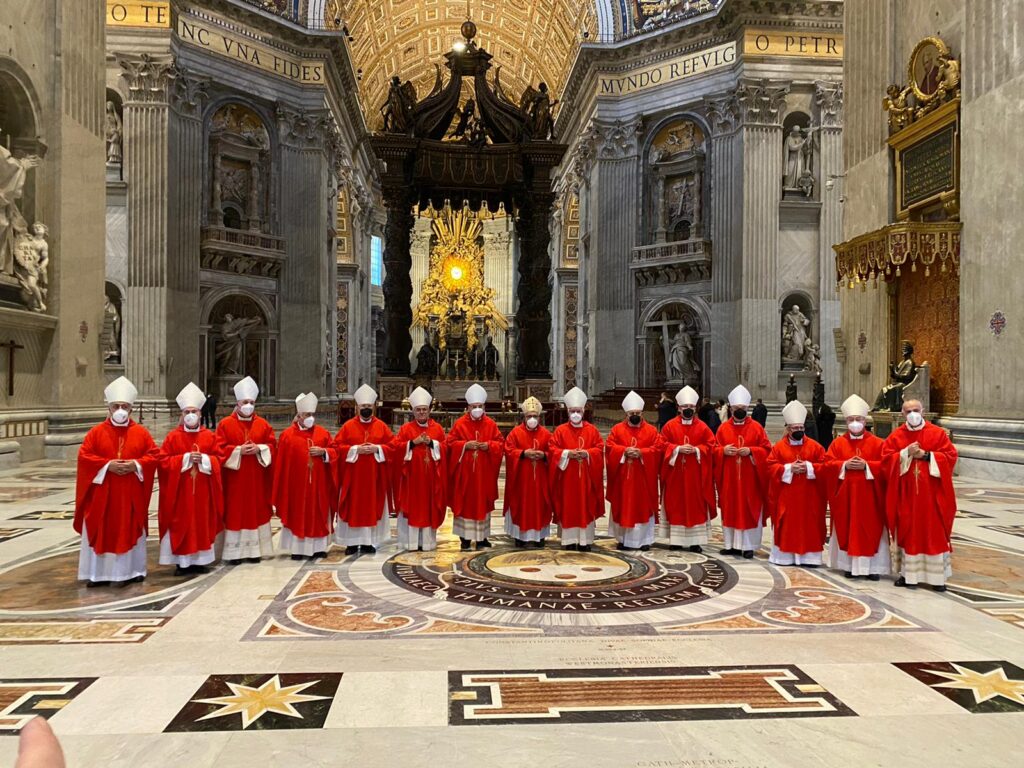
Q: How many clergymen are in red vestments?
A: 15